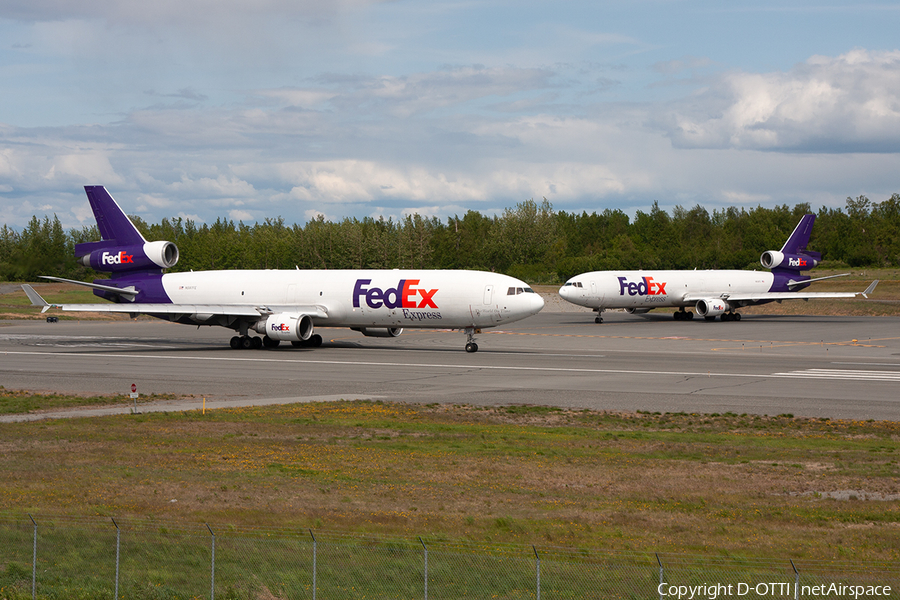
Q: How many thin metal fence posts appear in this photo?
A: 8